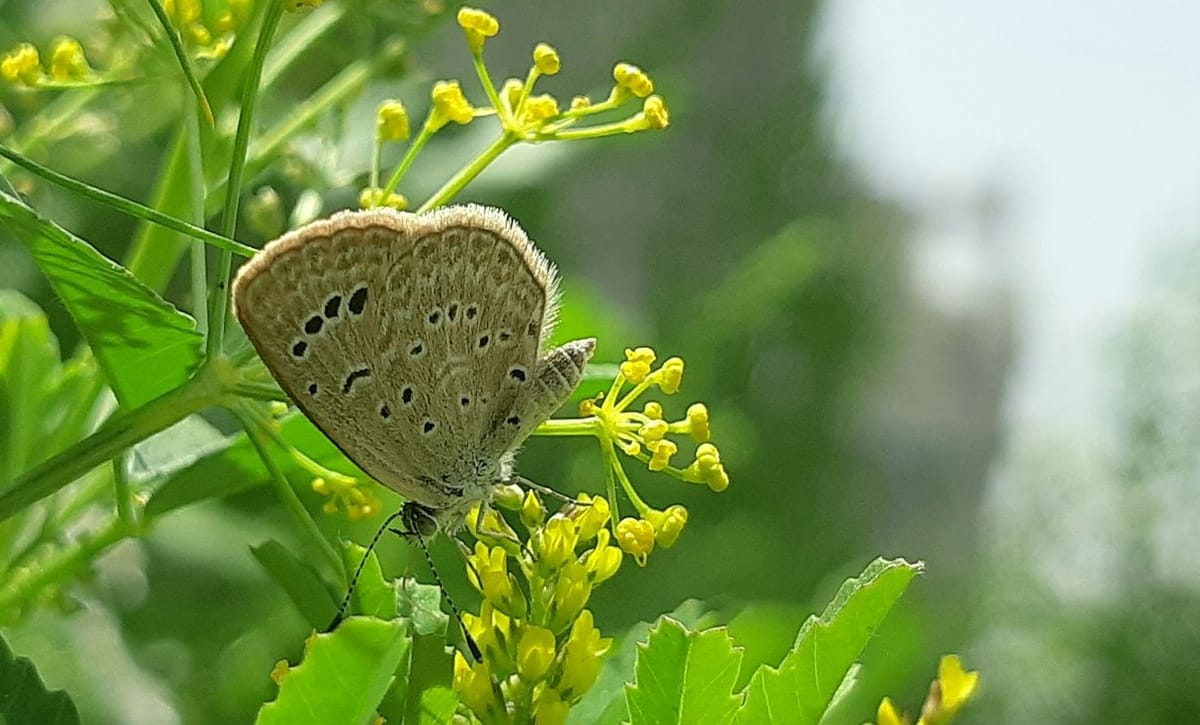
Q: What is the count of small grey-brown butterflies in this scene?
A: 1